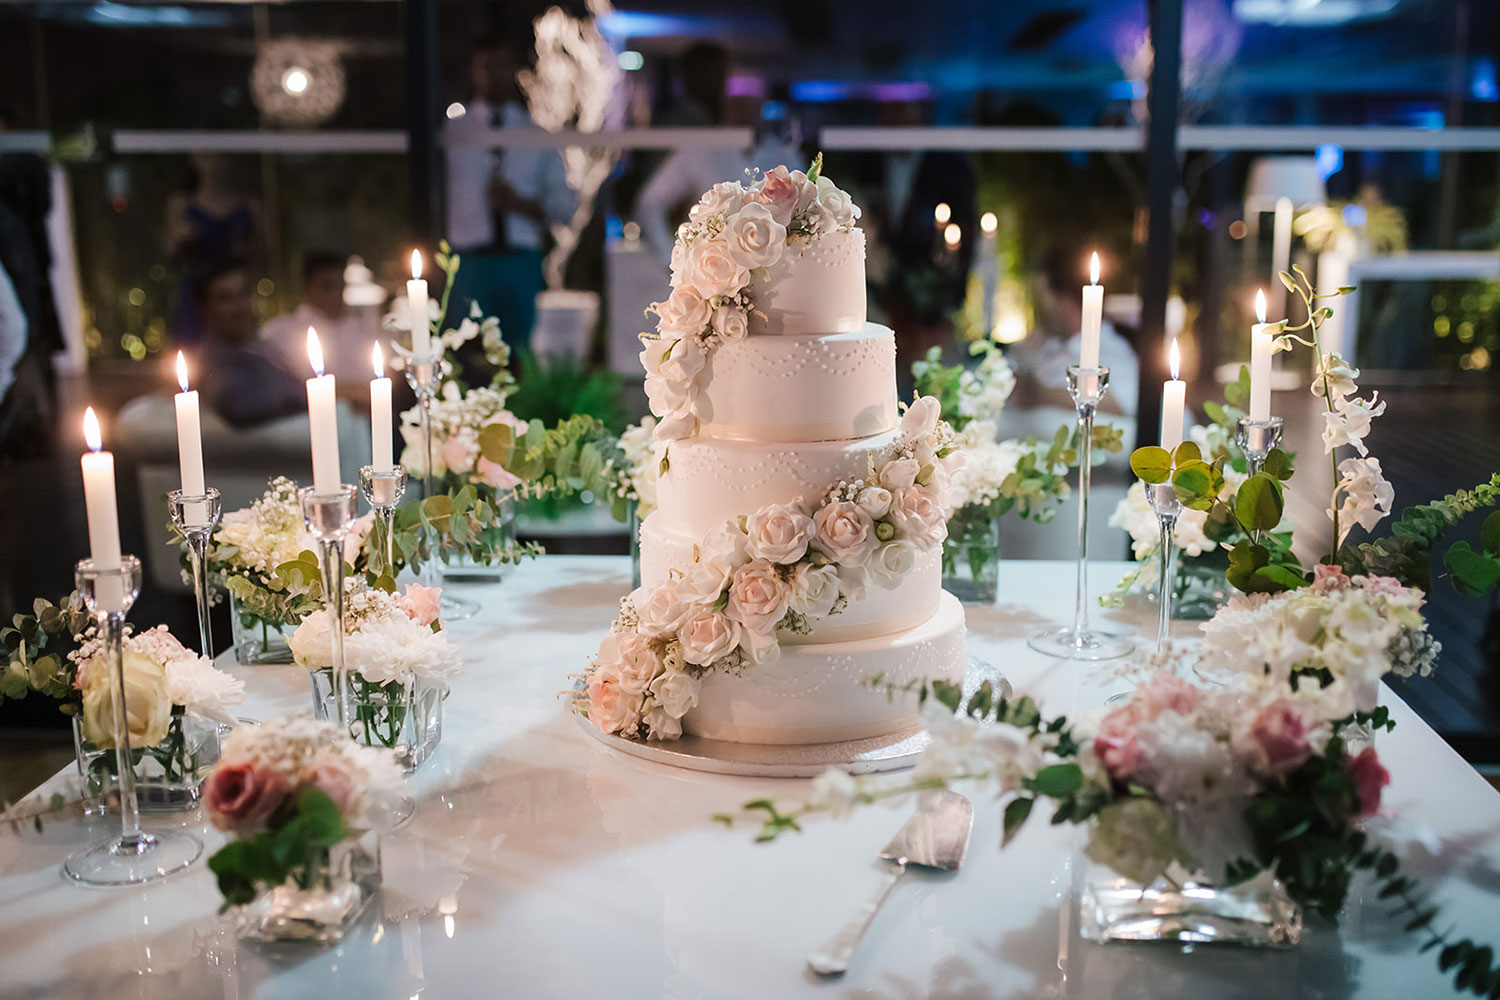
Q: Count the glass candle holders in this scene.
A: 8